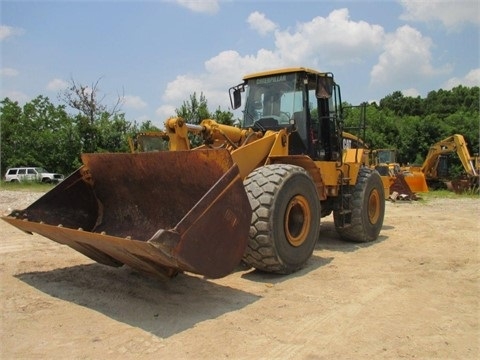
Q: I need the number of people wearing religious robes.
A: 0